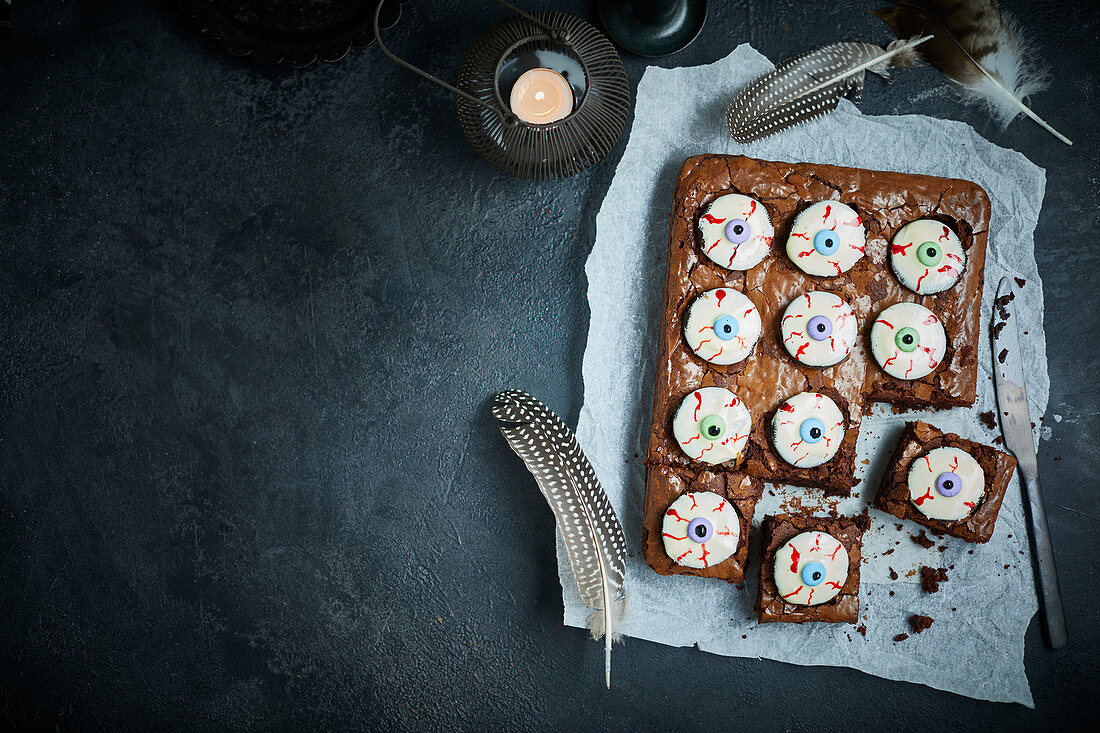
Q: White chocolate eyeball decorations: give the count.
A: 11